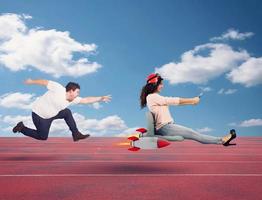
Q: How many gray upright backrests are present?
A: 1